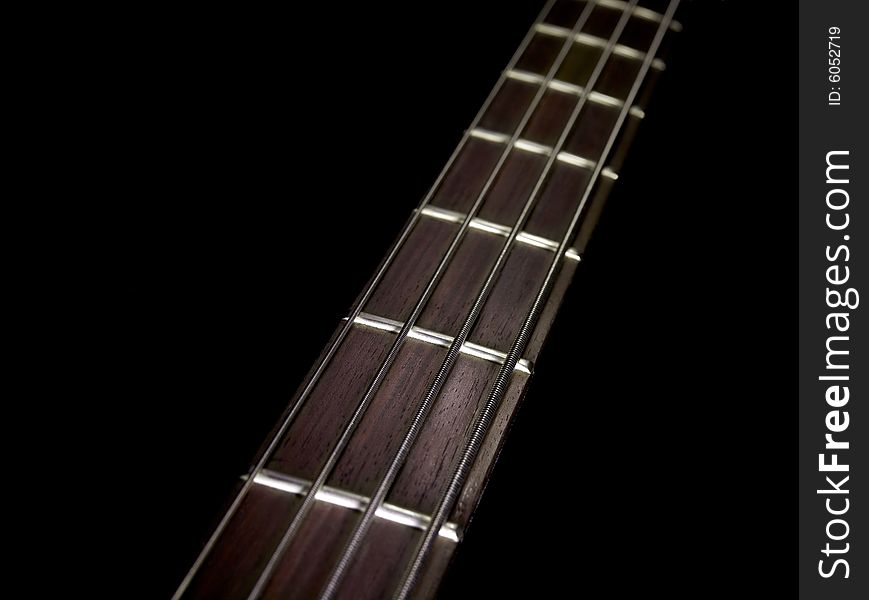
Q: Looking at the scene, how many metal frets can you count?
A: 7